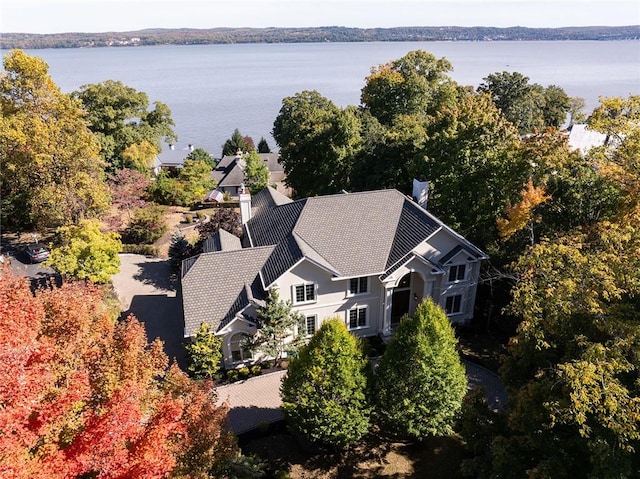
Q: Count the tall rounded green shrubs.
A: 2